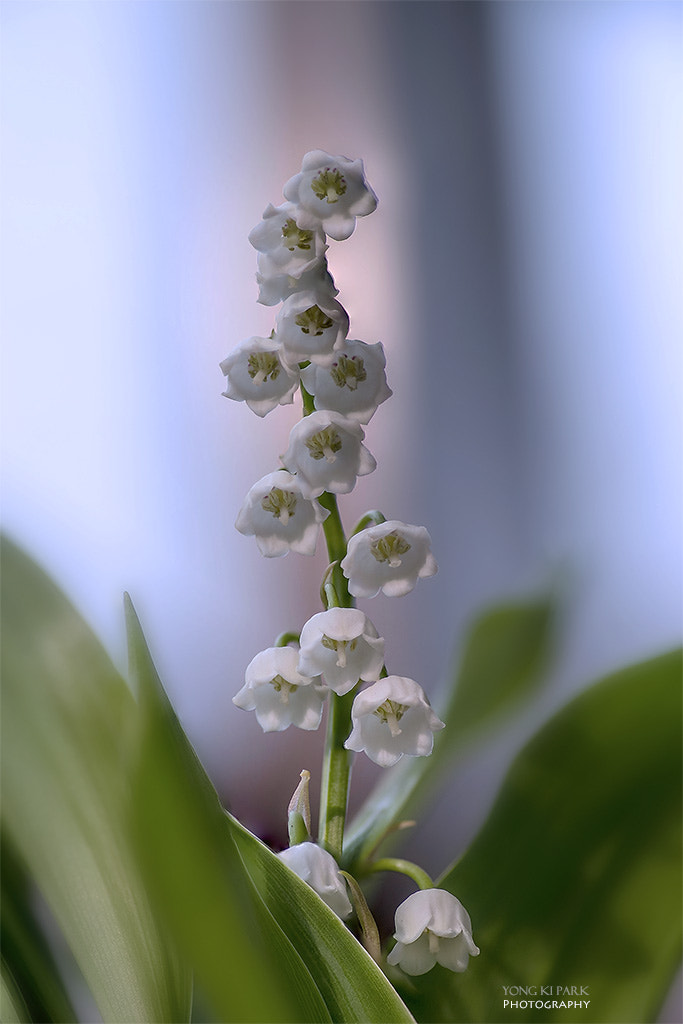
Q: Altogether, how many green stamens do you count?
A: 11